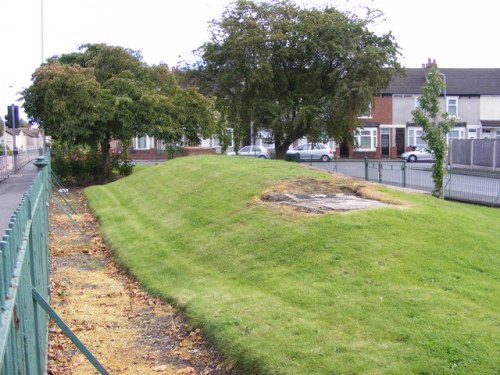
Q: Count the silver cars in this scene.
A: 3